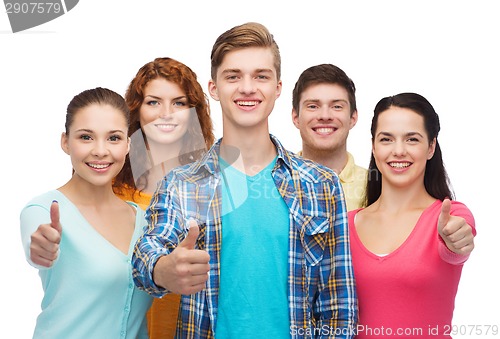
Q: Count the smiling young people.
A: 5